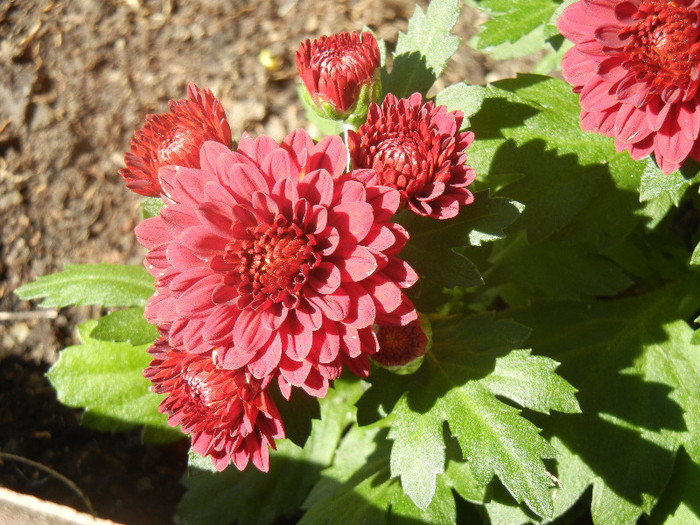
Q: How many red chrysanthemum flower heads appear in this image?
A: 7